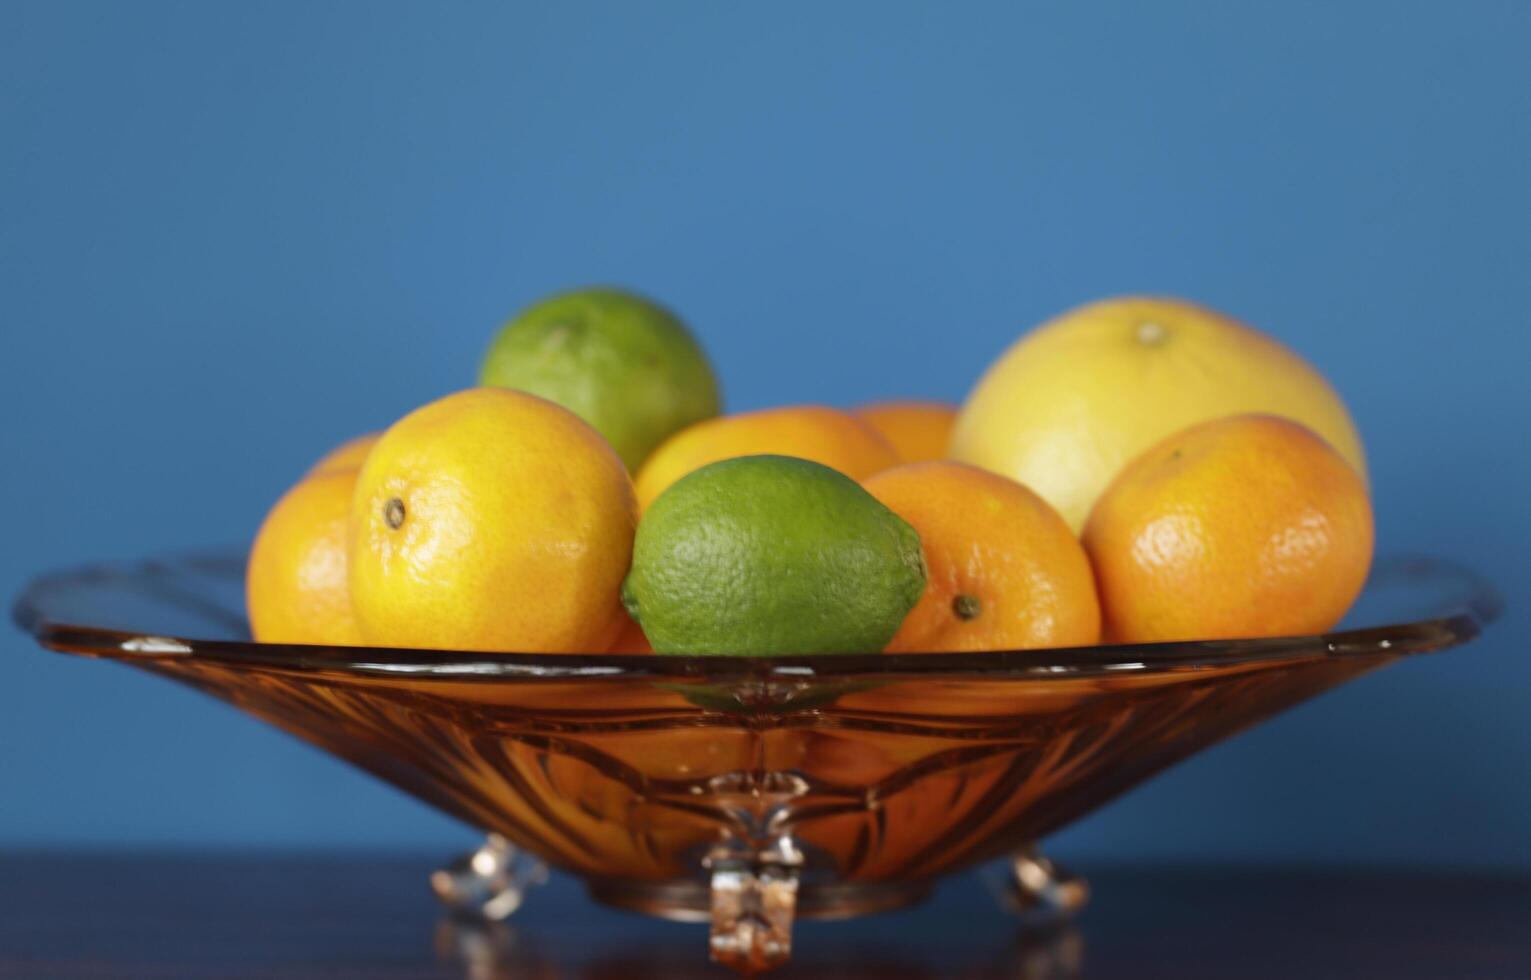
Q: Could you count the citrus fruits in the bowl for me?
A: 10